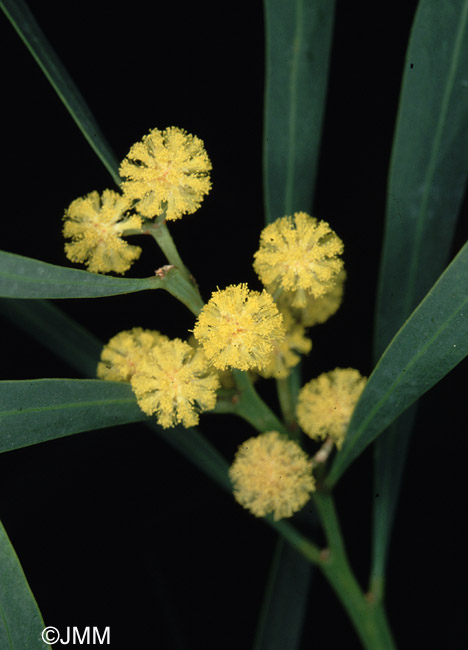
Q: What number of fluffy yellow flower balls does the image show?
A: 10